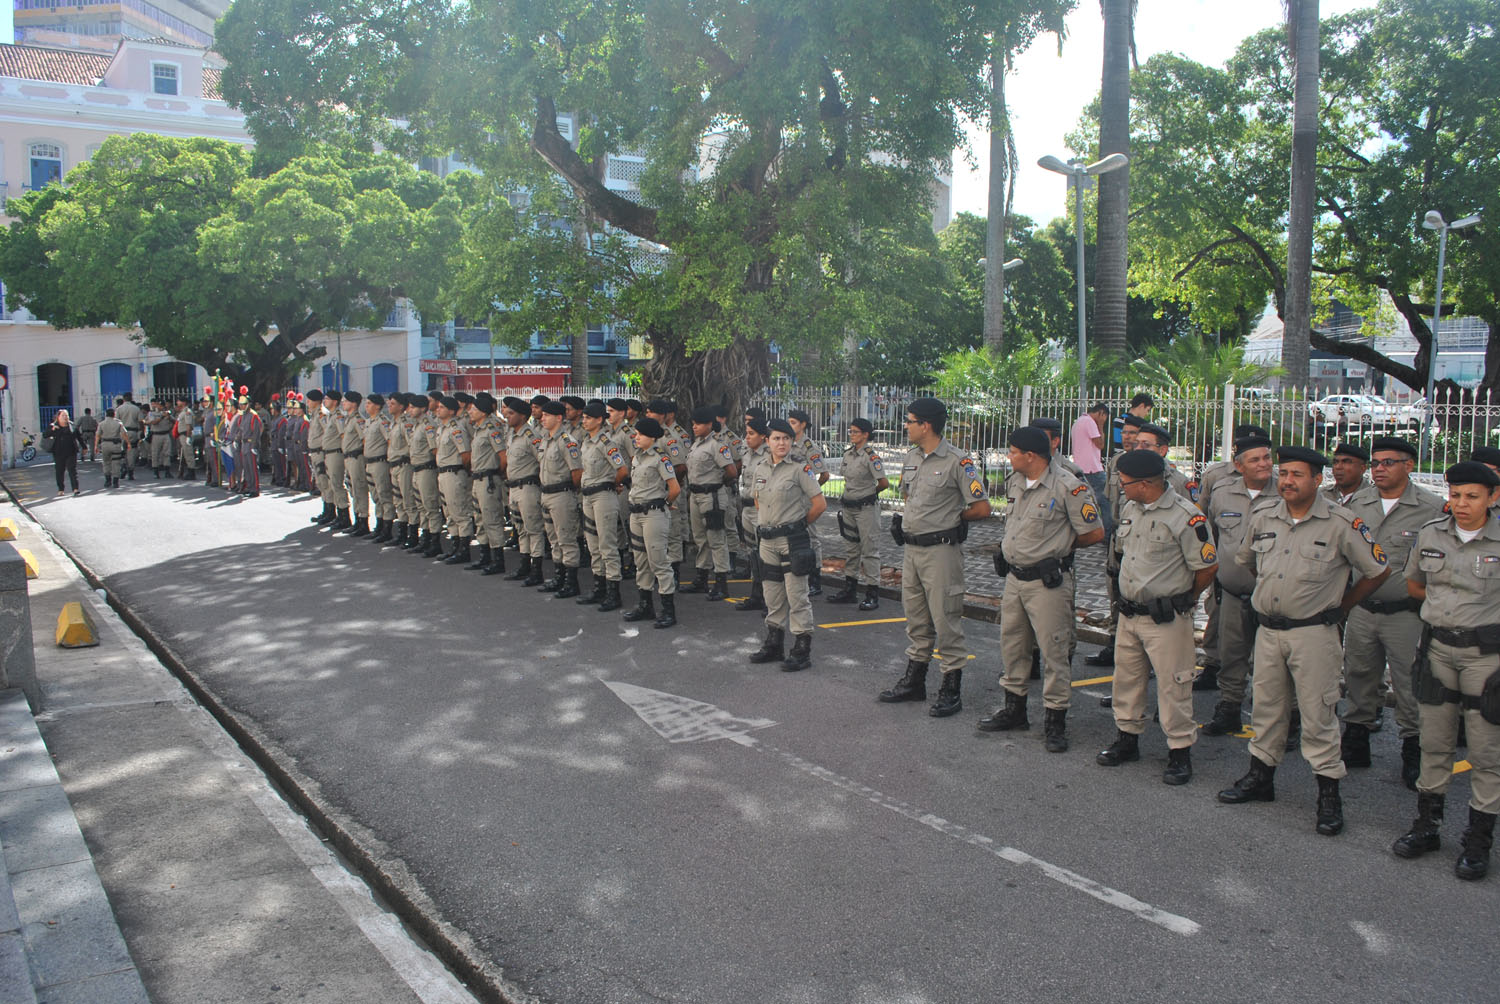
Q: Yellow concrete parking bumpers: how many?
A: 3